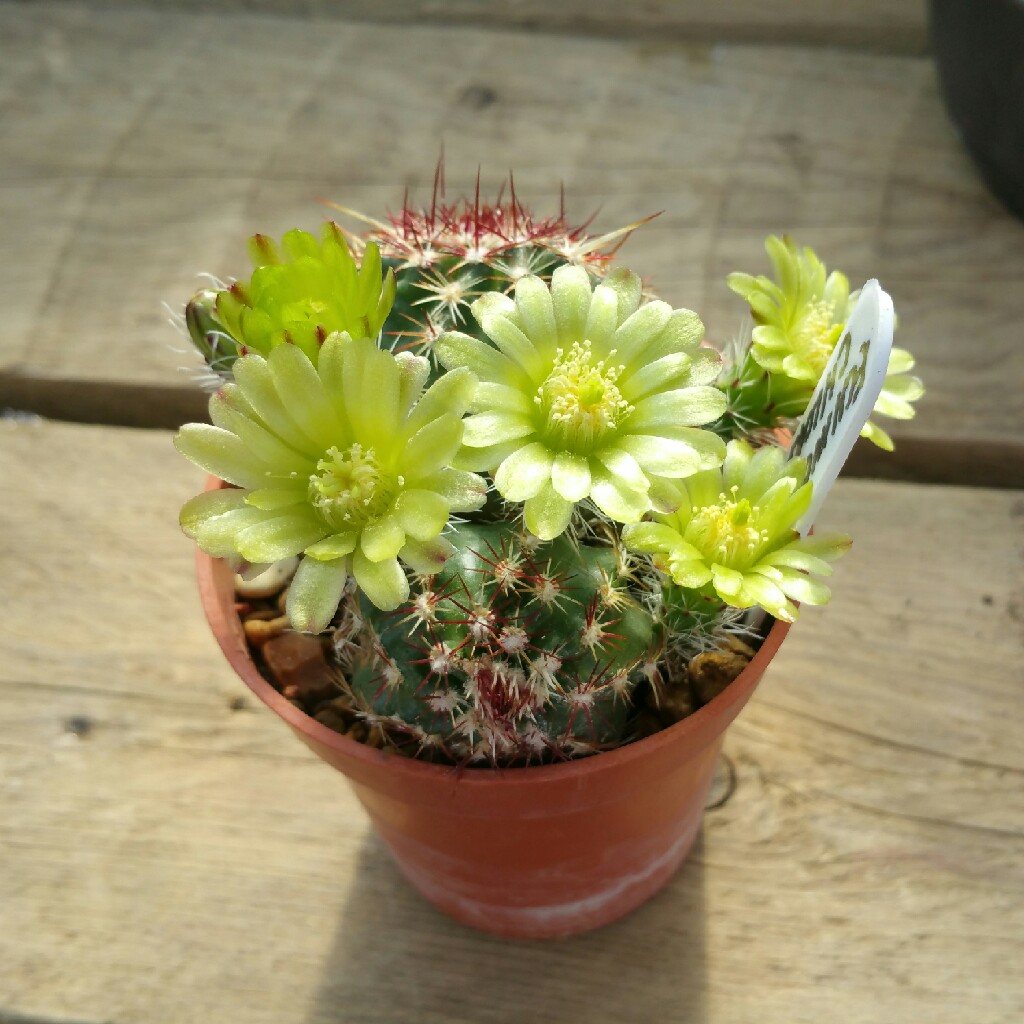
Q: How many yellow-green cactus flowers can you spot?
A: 5